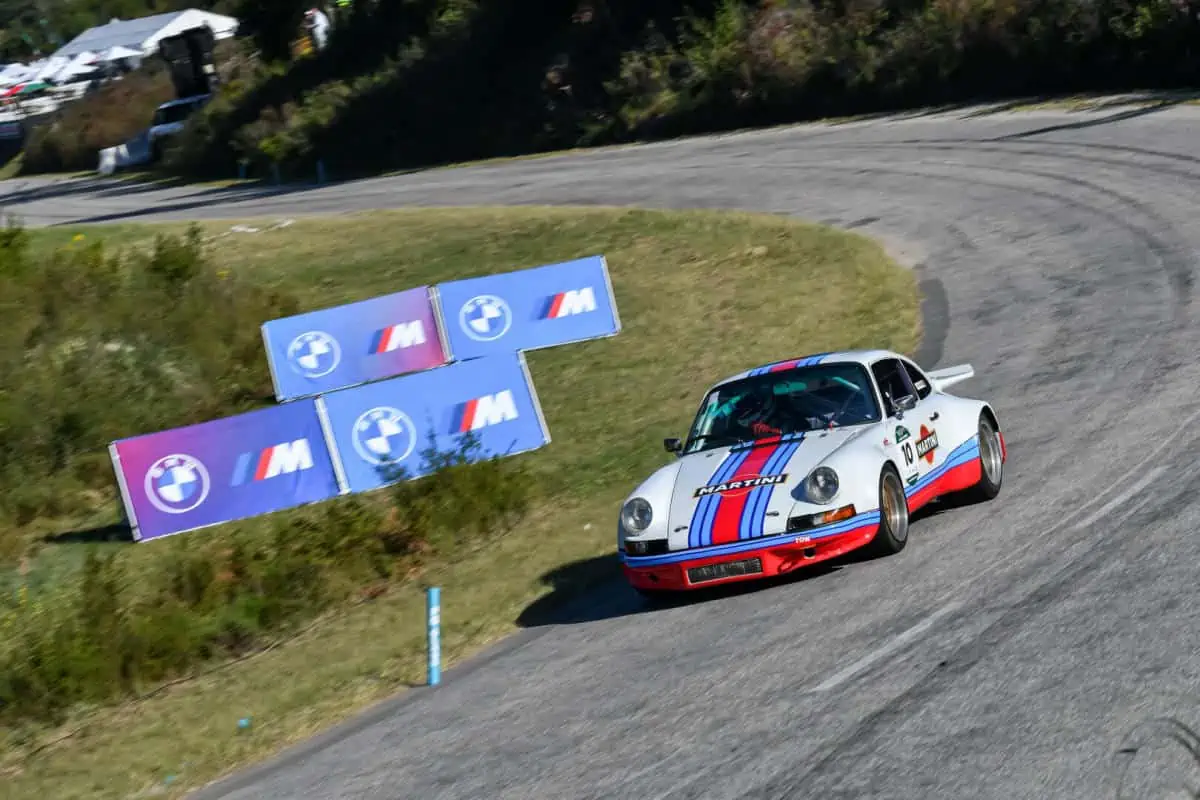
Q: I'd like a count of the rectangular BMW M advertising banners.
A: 4